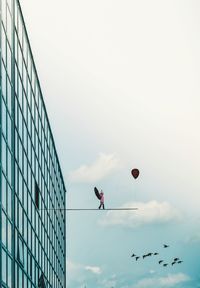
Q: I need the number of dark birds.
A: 11